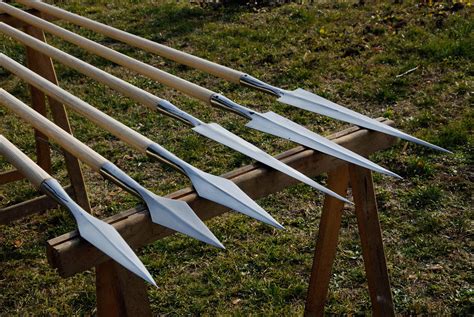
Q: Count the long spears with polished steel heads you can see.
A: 6